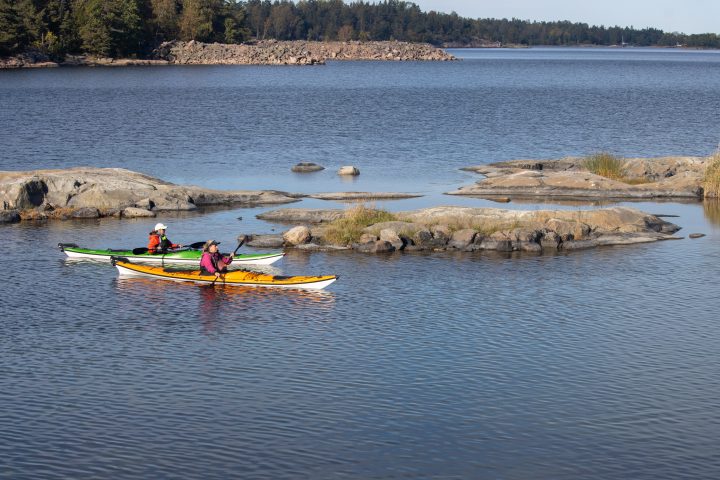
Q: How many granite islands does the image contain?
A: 3